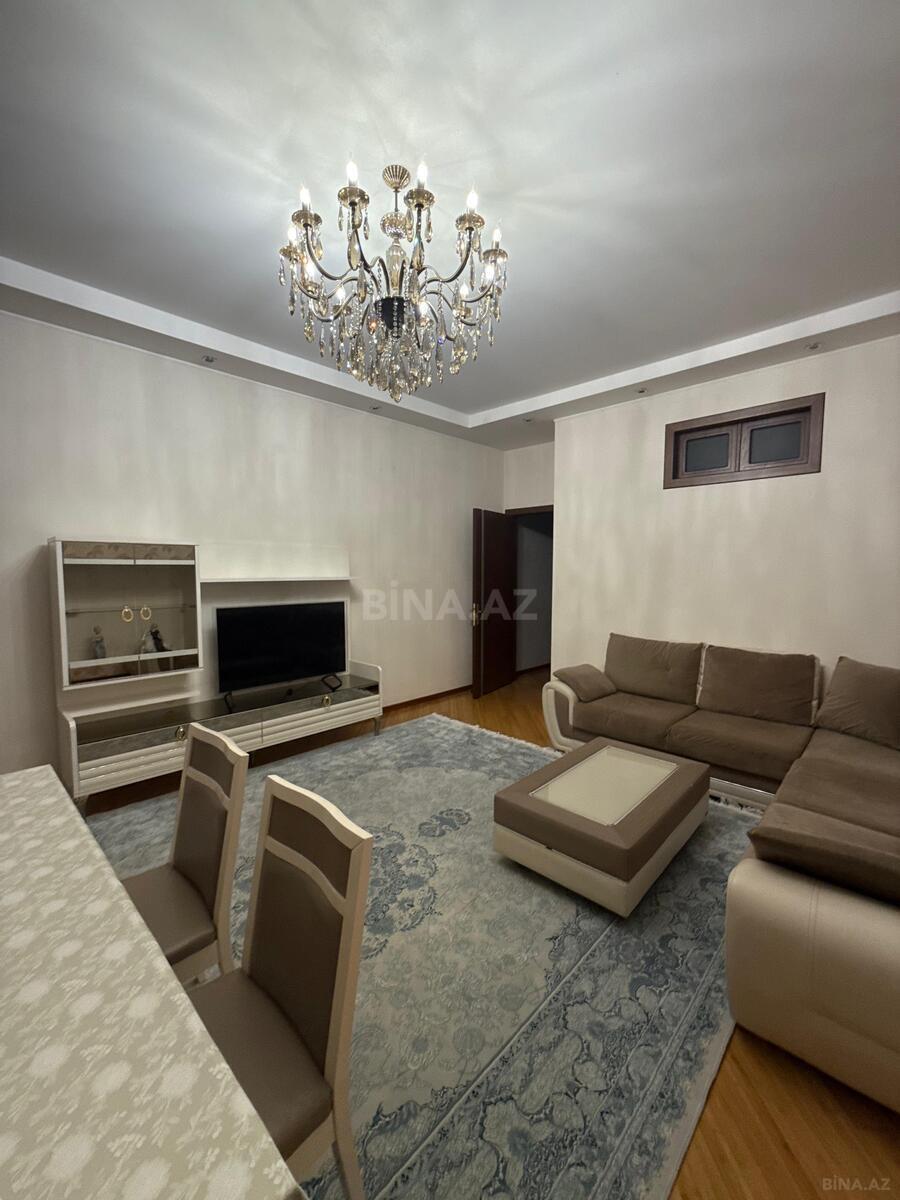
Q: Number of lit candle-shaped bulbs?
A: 11